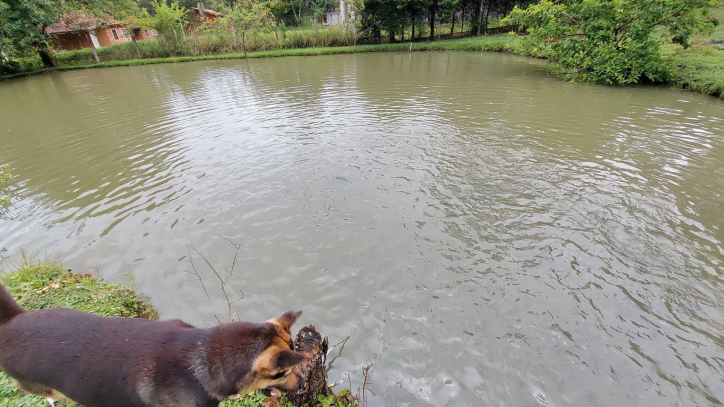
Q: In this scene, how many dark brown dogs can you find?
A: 1